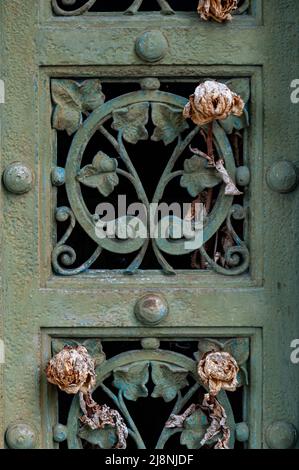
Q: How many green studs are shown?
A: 6